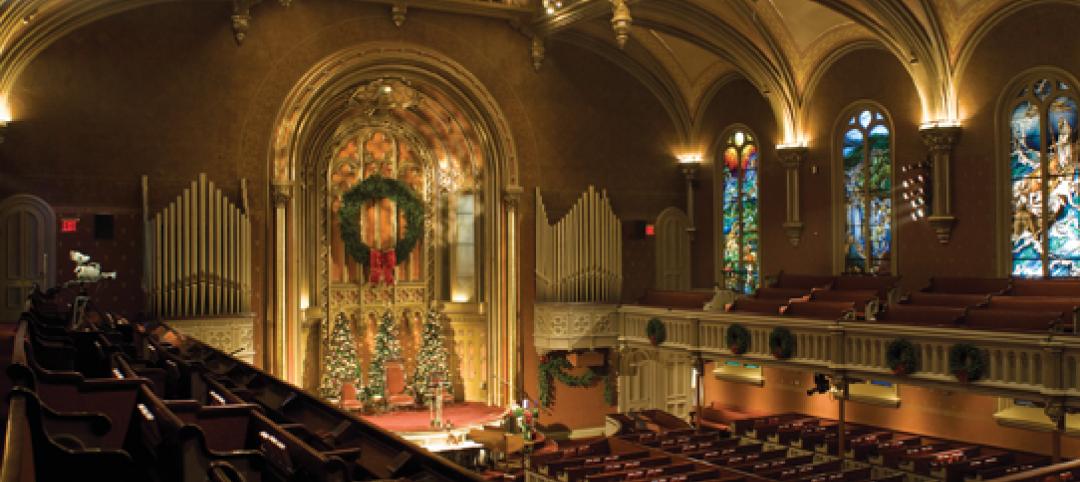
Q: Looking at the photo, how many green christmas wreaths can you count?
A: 6